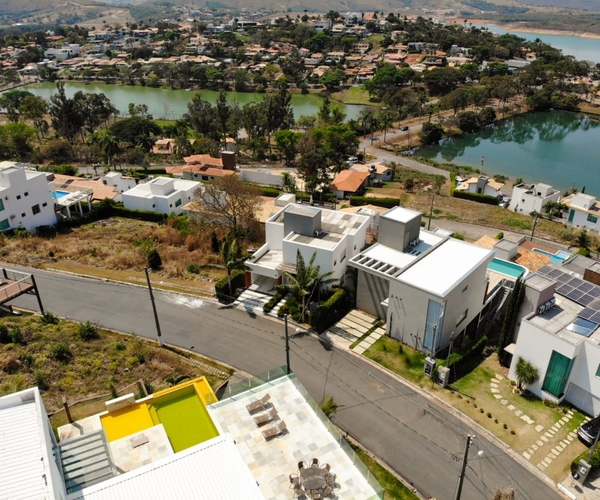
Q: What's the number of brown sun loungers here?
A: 3